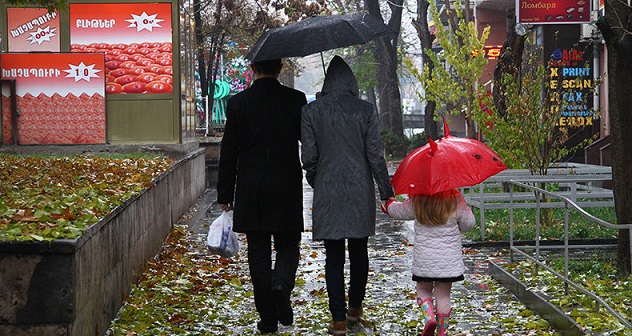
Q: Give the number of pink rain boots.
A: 2